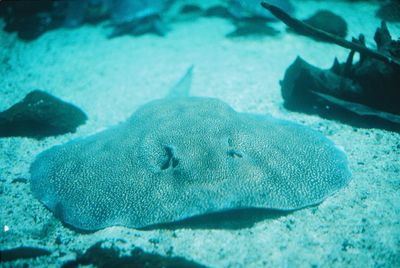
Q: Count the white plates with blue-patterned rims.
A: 0